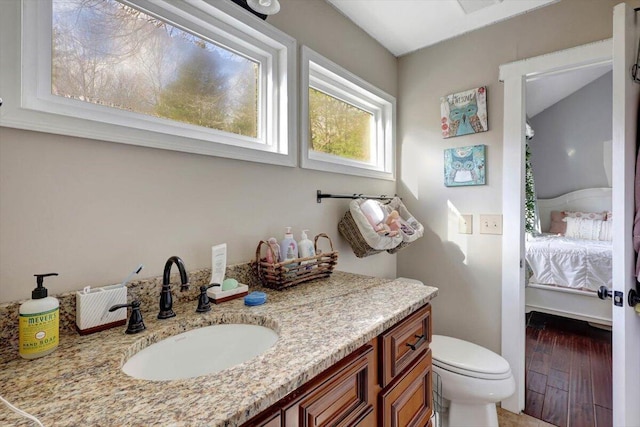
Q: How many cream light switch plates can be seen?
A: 2